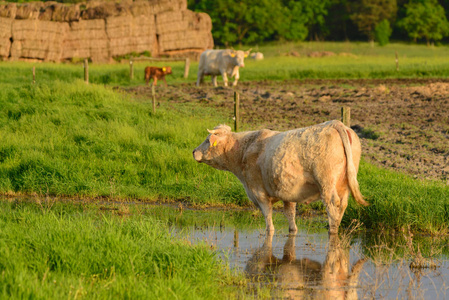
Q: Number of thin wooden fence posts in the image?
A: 8